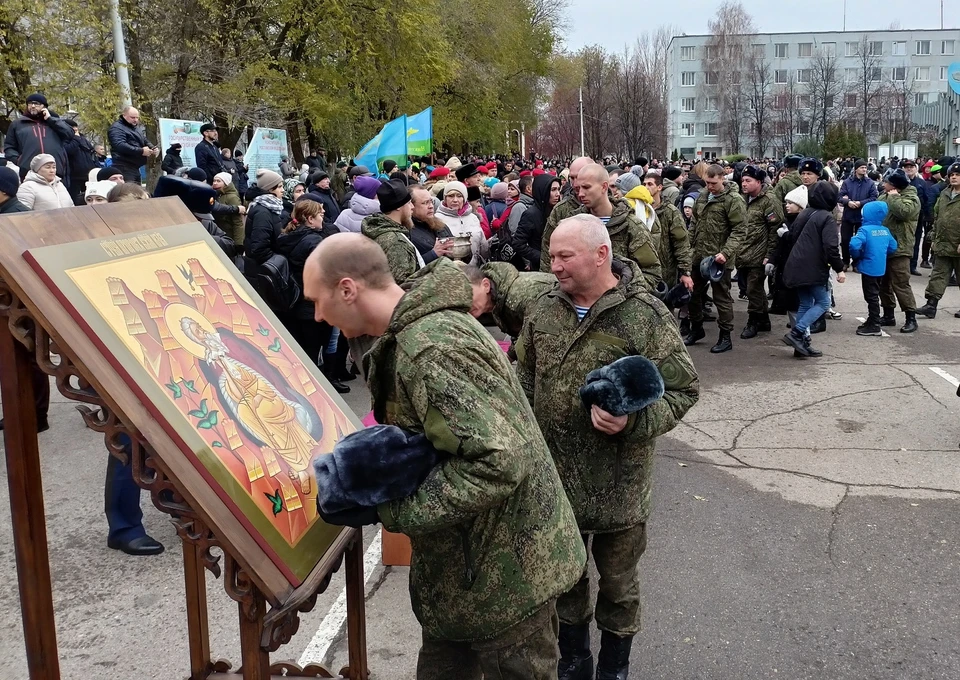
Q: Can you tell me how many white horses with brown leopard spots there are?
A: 0